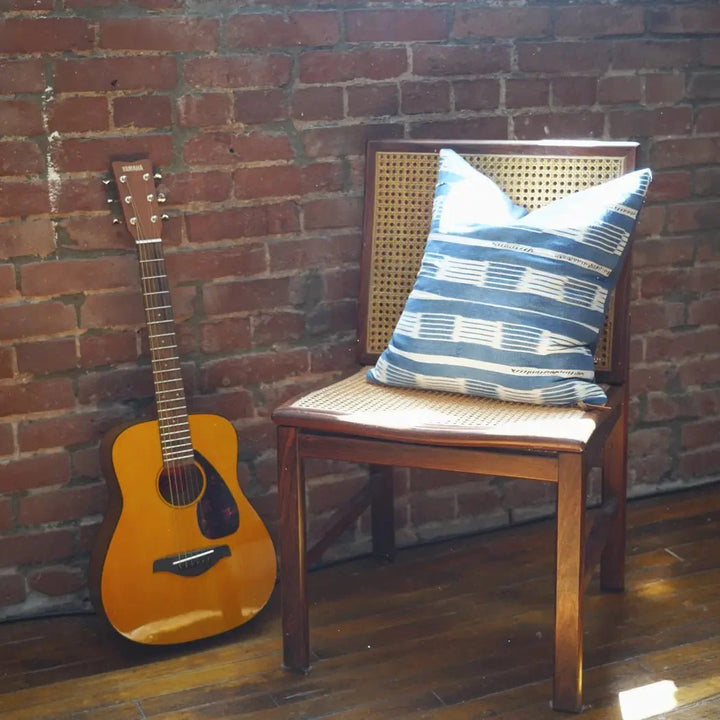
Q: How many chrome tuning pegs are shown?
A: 6